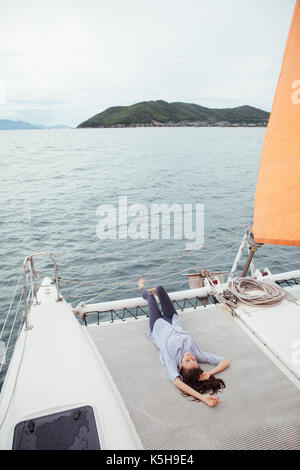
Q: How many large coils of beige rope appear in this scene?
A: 1